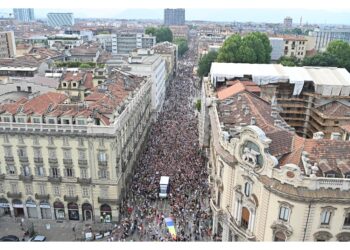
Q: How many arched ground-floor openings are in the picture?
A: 8